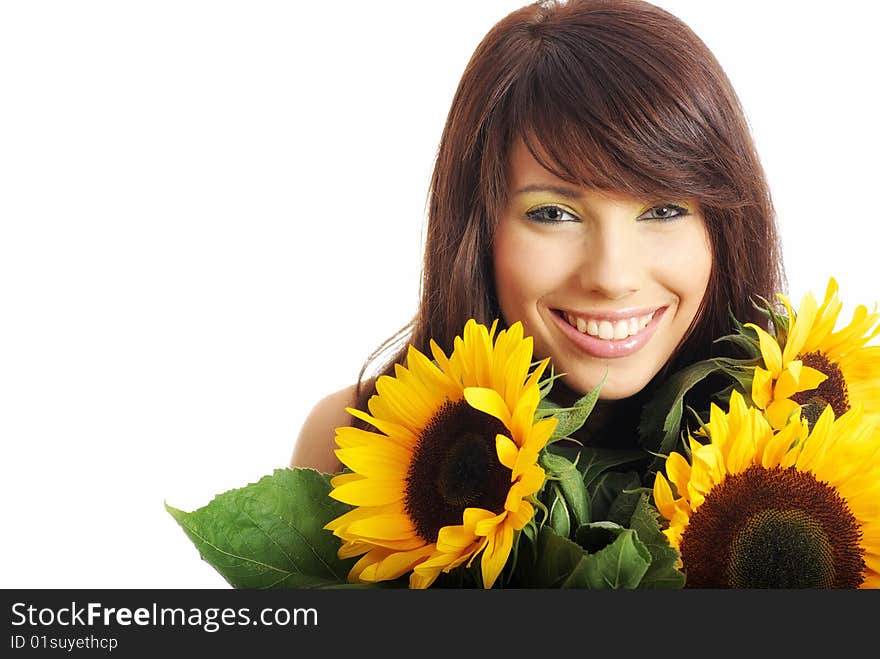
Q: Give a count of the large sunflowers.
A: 3